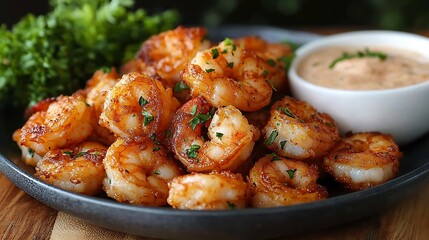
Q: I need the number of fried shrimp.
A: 13